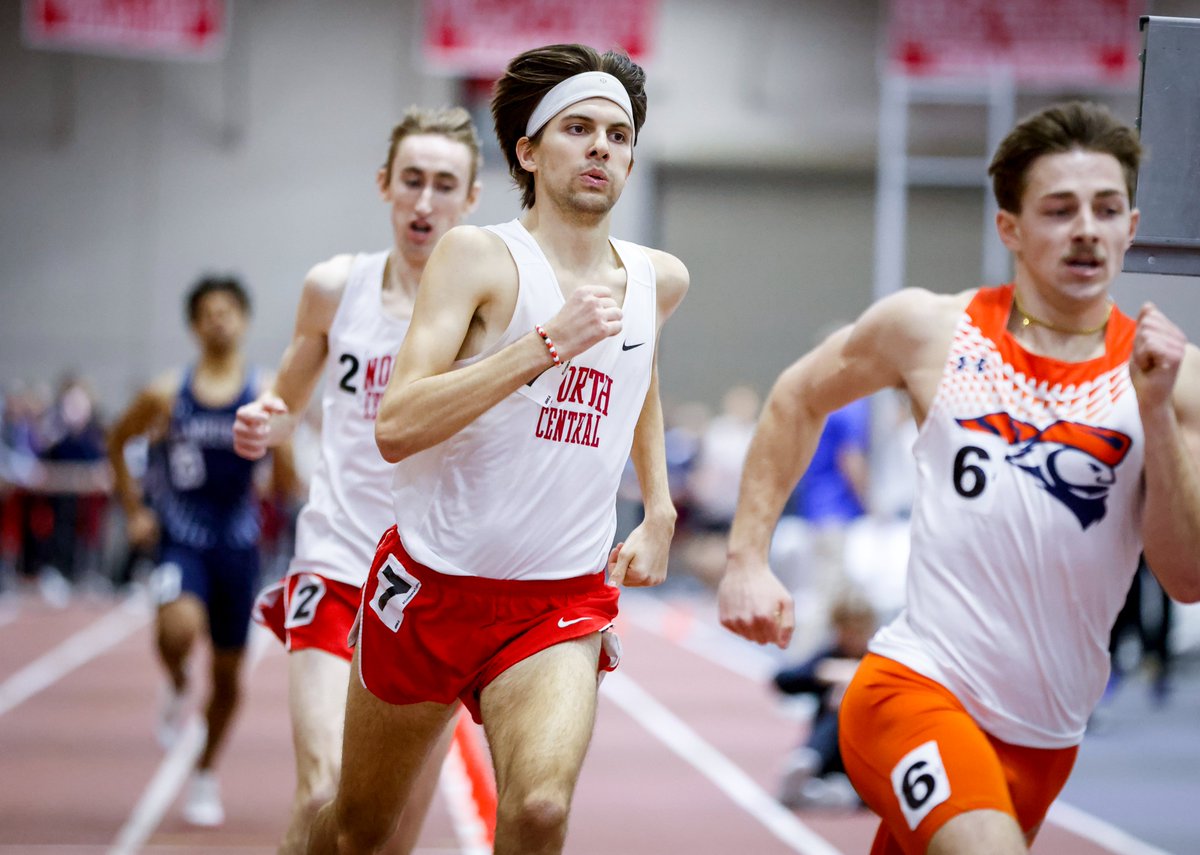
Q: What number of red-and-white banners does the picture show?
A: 3